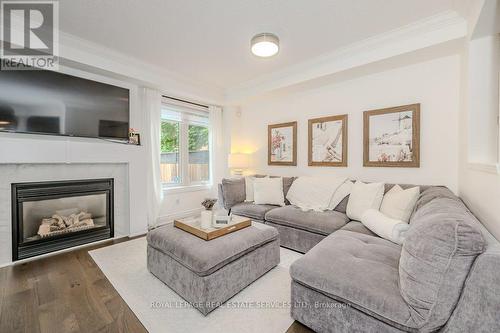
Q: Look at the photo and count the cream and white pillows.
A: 5